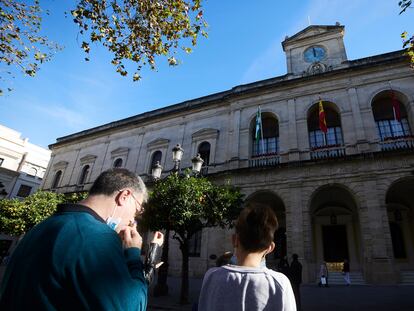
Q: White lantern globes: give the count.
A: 3